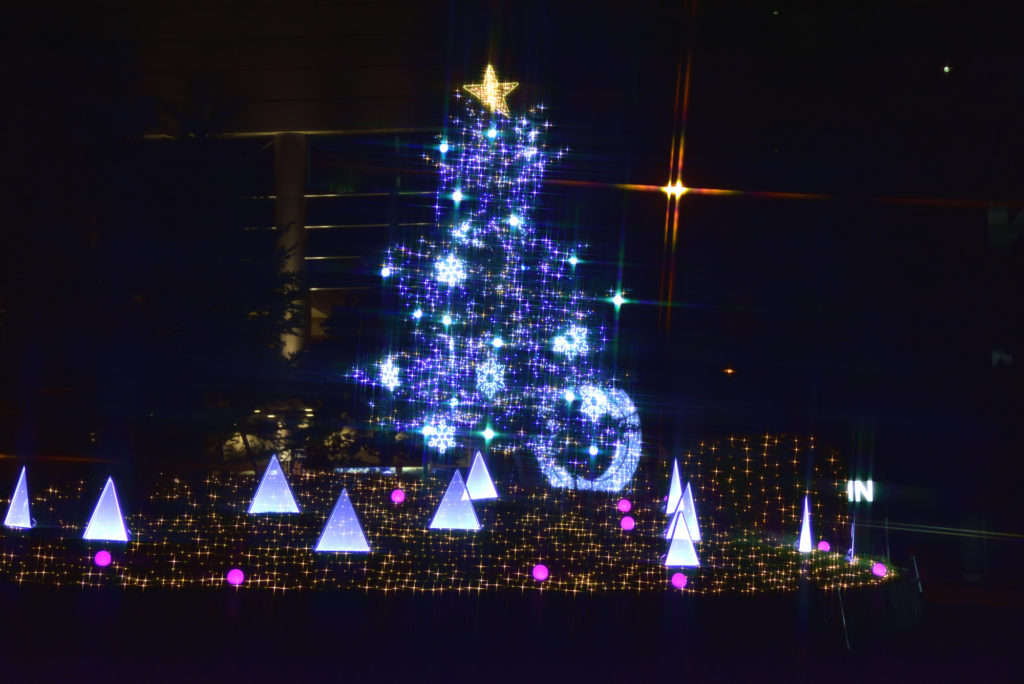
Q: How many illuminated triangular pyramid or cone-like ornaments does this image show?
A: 11